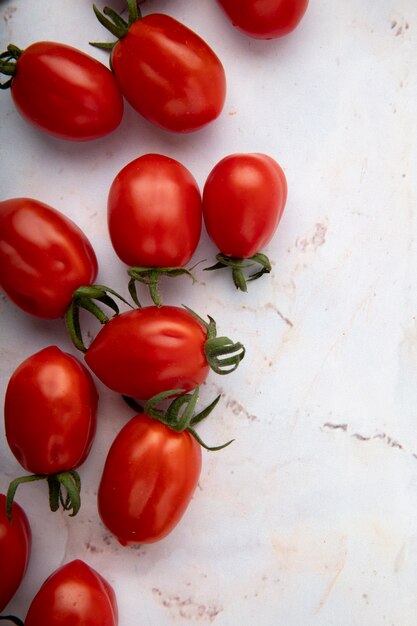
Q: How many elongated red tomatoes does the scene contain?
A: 11